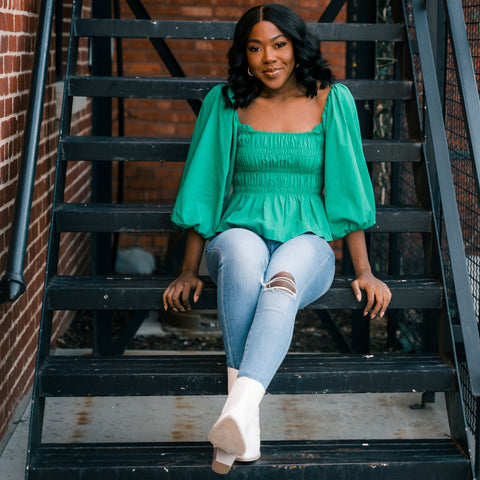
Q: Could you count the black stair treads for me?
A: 7